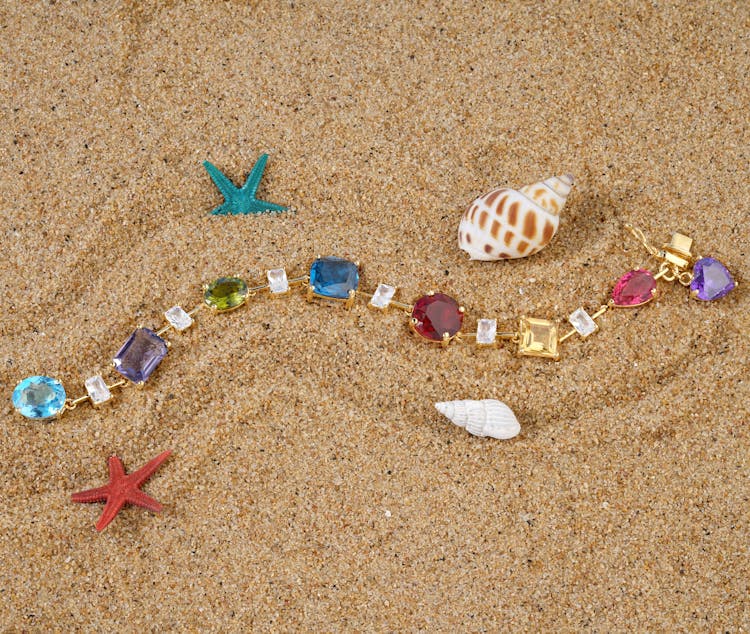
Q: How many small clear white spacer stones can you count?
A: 6